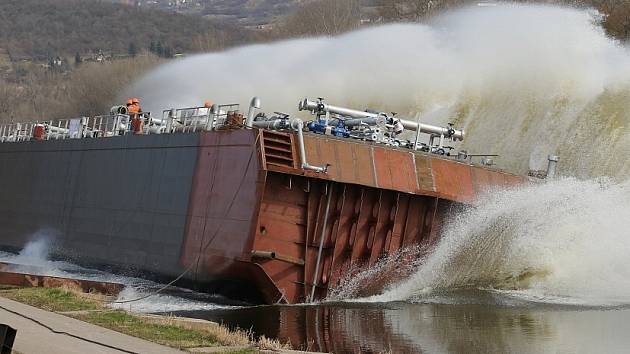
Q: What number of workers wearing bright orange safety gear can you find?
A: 3